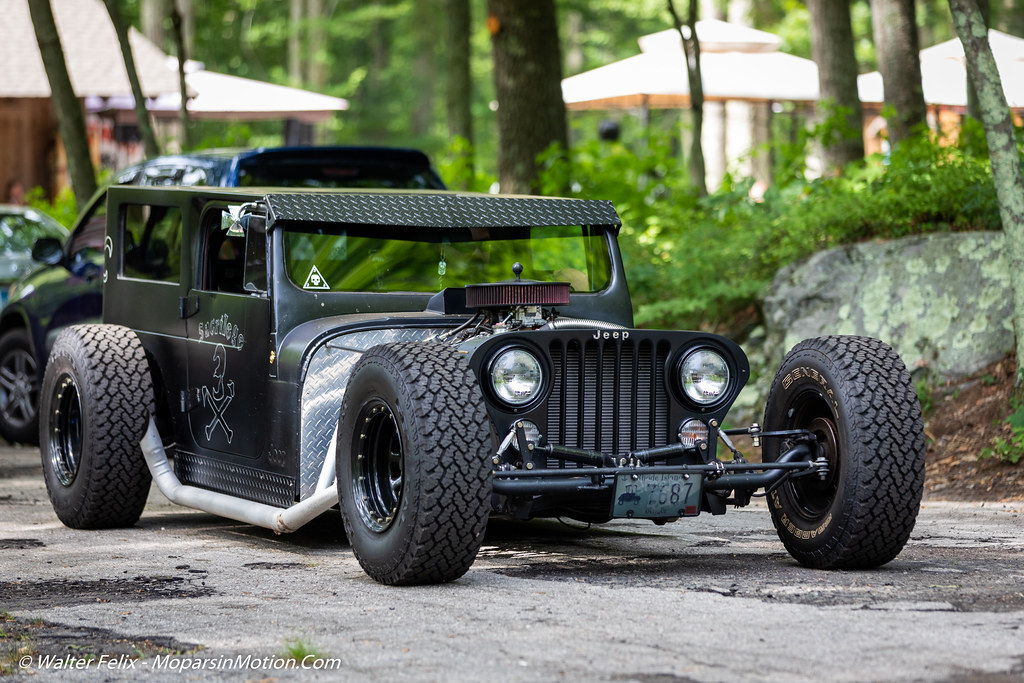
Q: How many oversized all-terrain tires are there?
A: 3